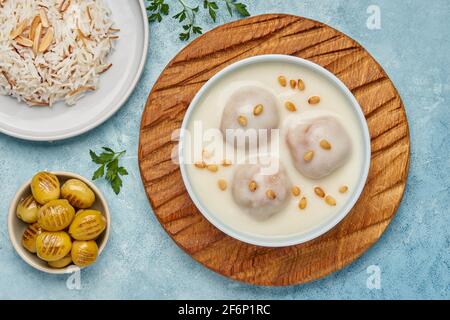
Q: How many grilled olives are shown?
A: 9